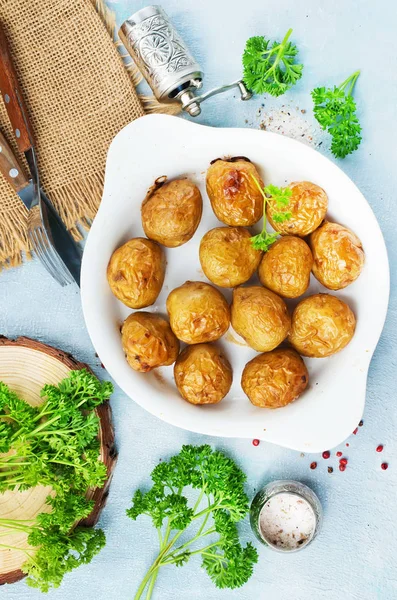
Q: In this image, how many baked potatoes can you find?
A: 13